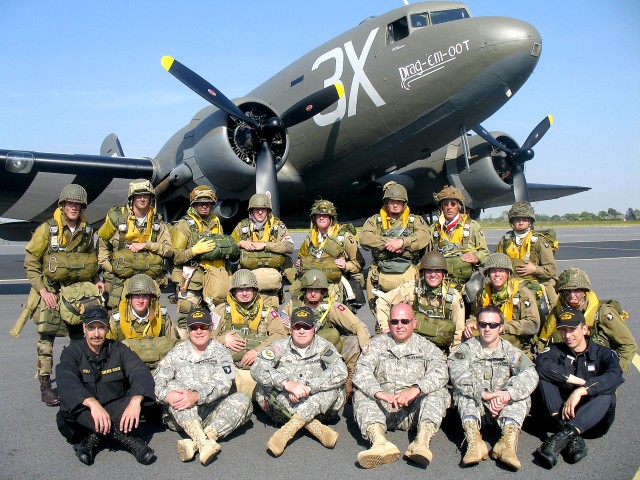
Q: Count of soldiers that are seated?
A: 6